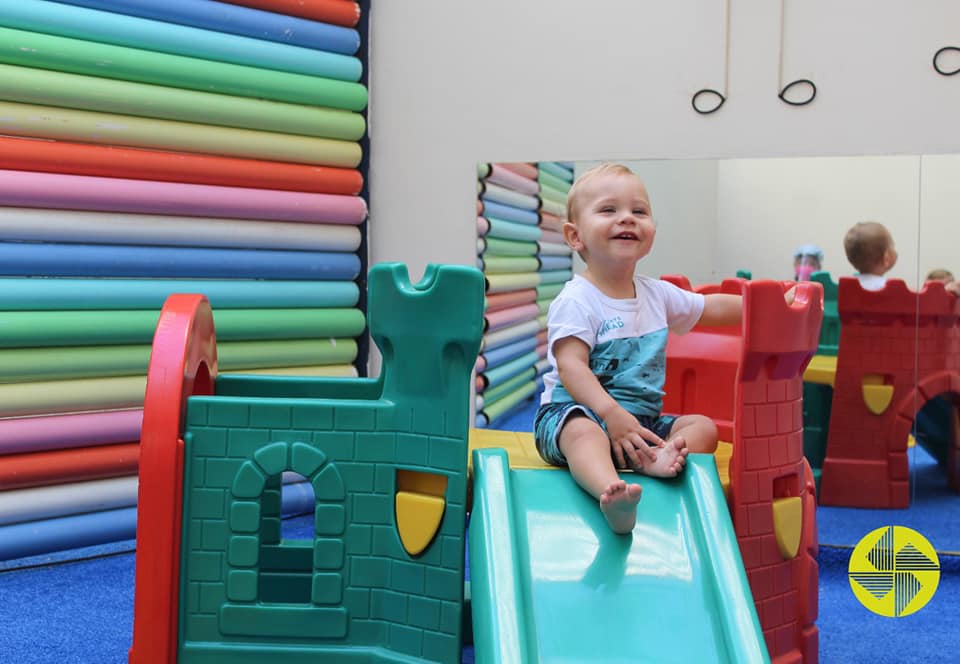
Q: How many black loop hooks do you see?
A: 3